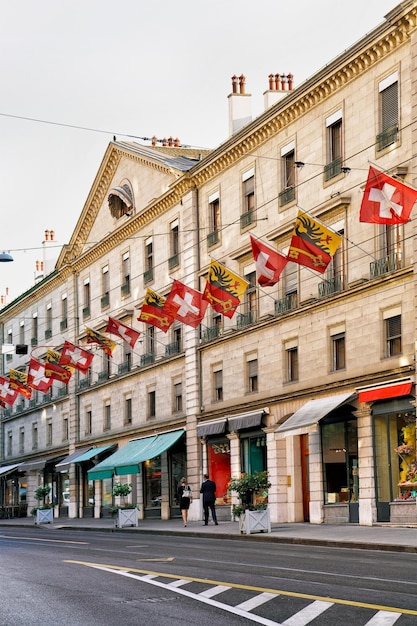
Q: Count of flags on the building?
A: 13